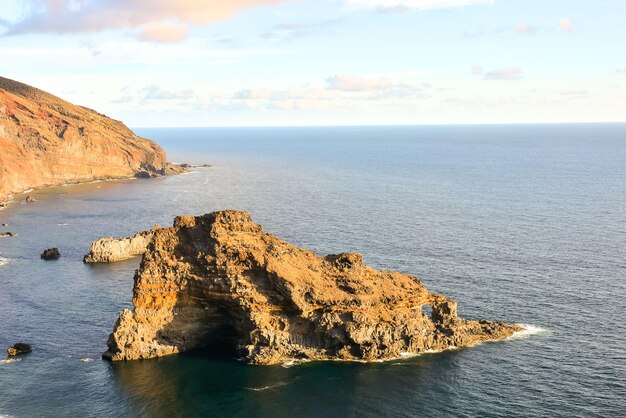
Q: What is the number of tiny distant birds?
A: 0